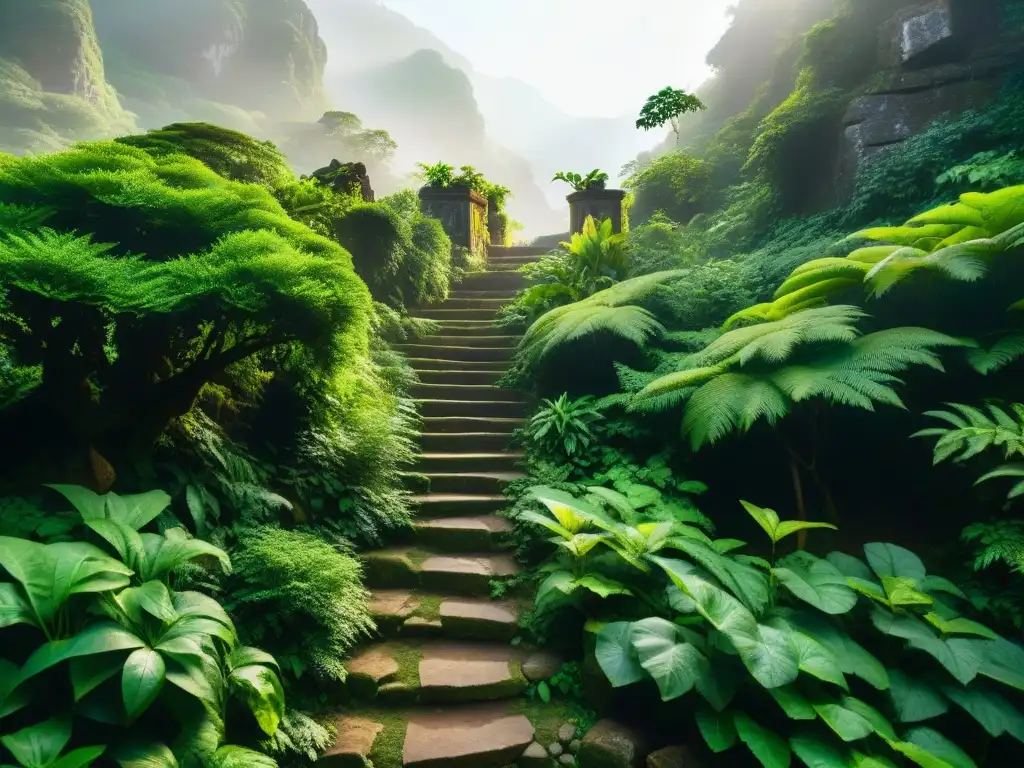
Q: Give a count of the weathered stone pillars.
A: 2